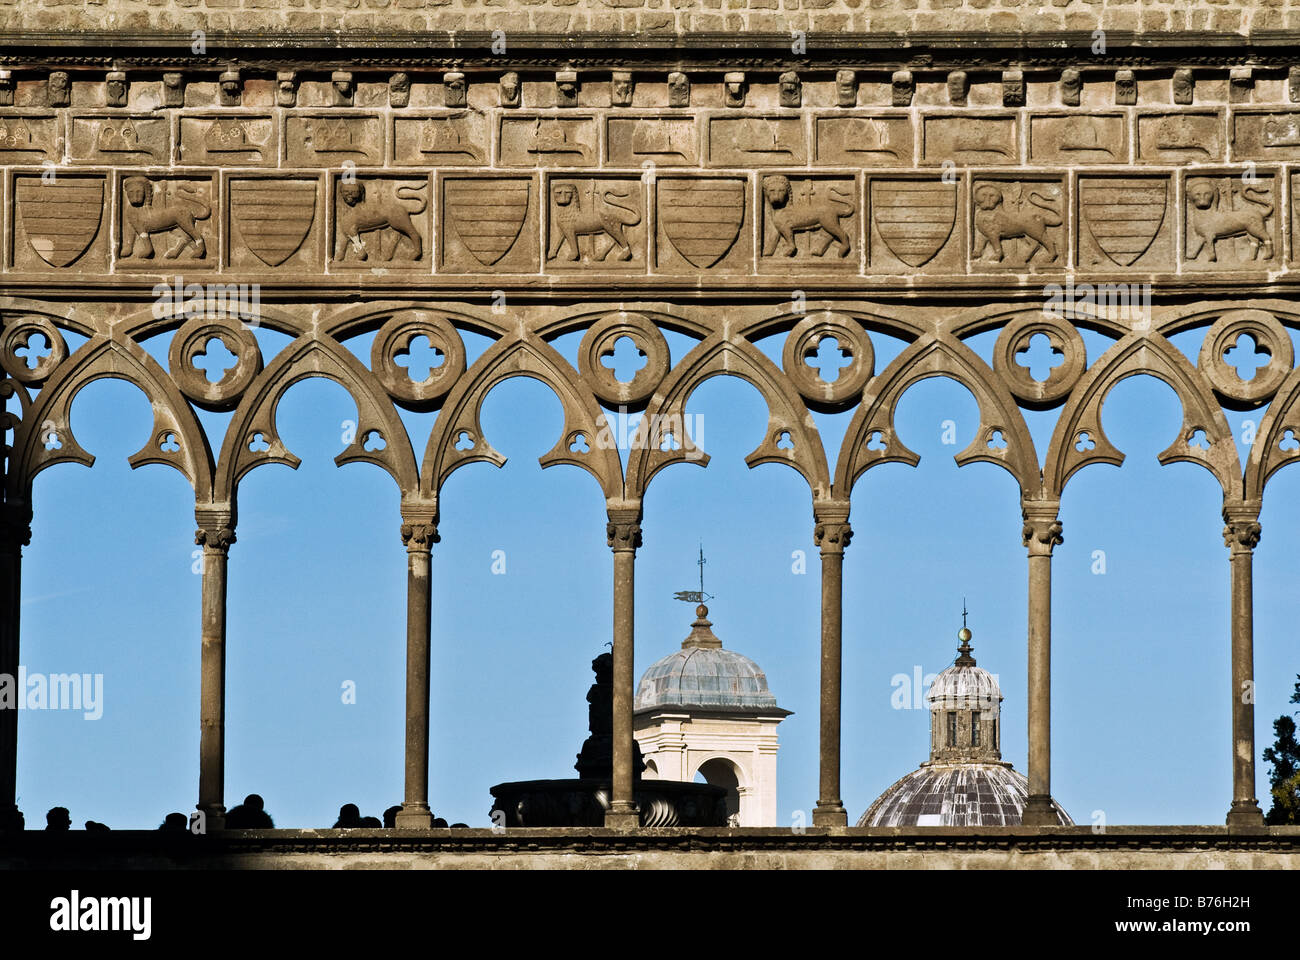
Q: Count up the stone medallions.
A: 7